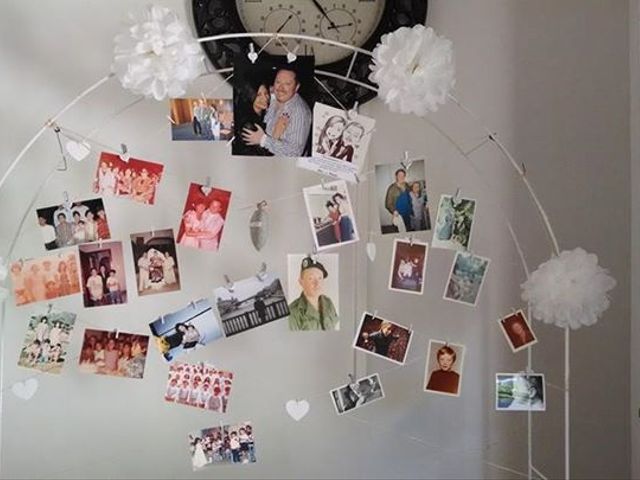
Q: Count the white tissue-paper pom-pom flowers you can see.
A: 3